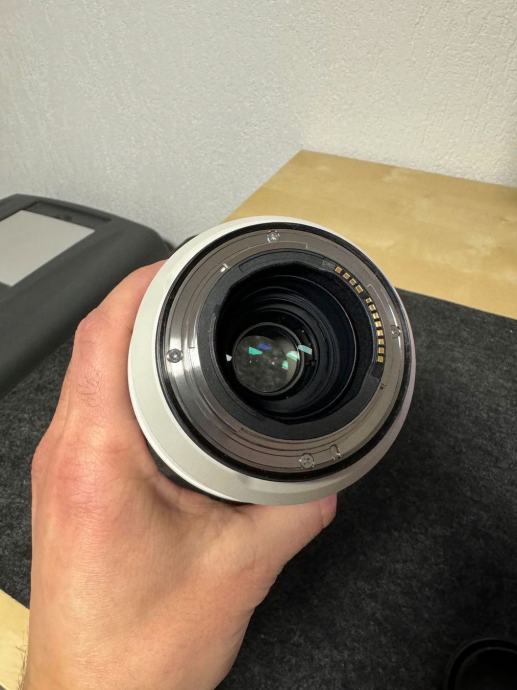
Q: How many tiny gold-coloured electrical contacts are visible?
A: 12